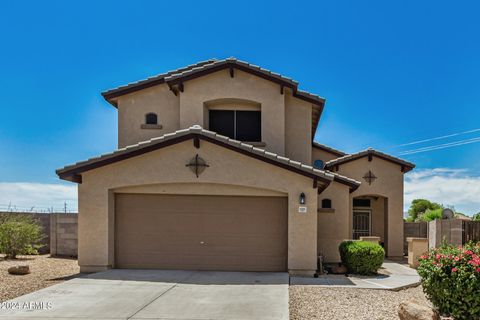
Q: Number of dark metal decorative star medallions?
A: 2